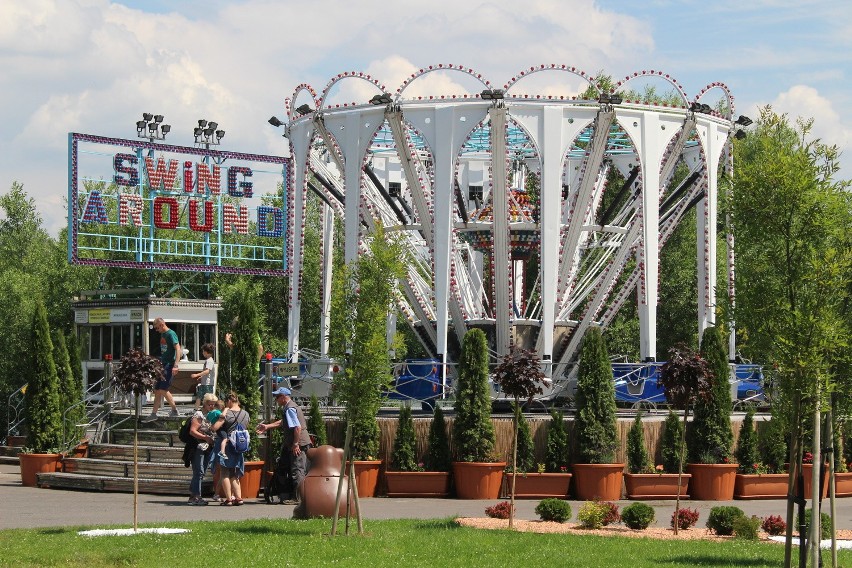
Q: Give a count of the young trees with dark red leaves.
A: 3